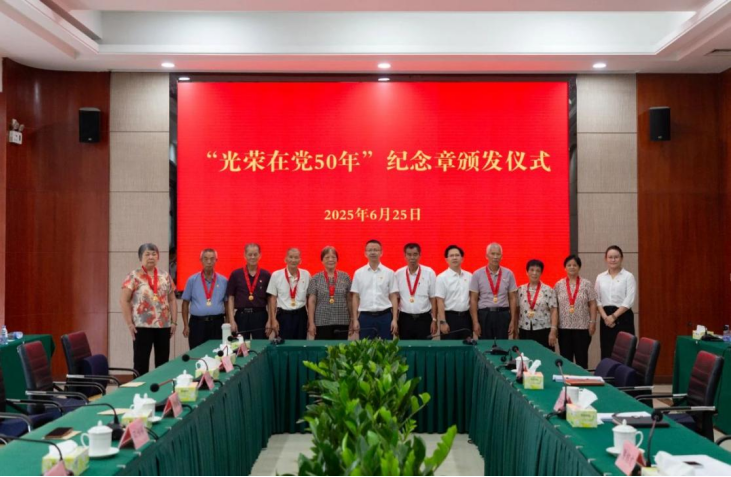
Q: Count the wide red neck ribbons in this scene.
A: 9